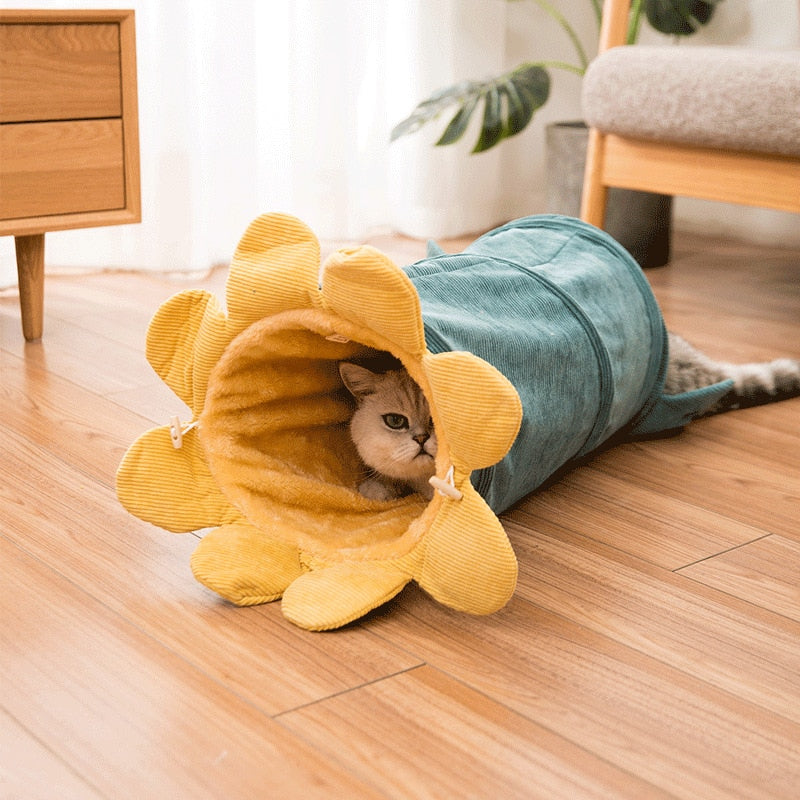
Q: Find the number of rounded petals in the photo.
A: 8